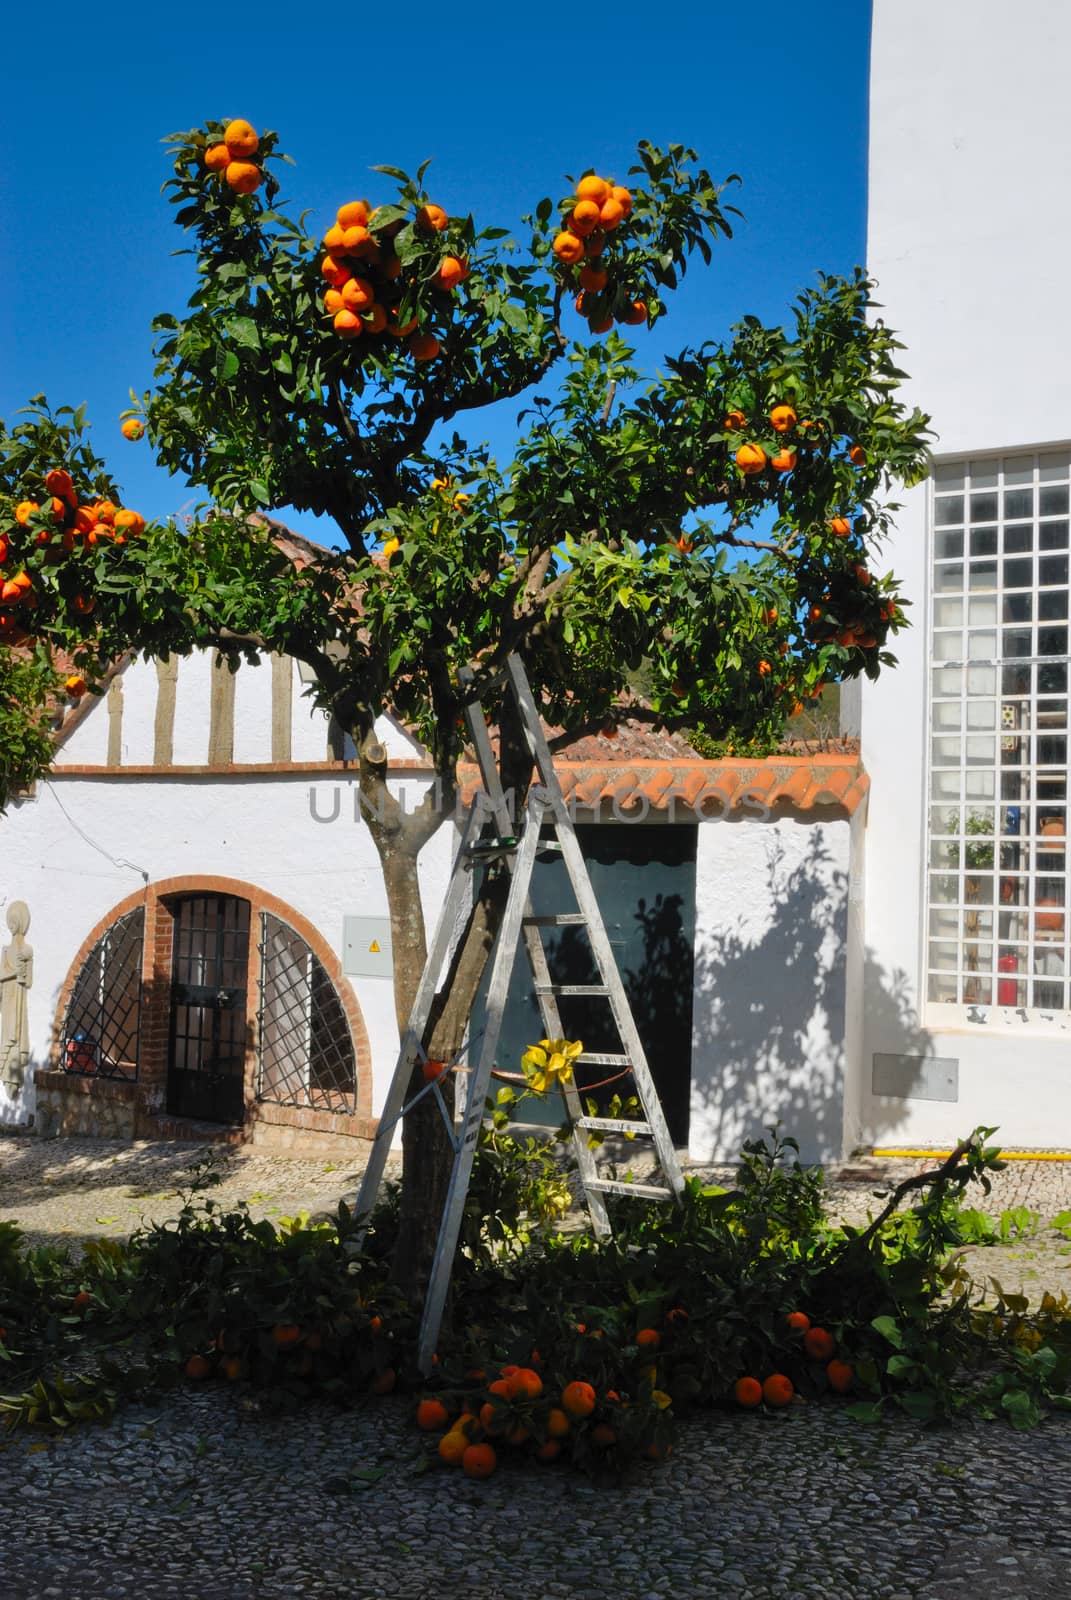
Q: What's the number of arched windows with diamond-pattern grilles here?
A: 2